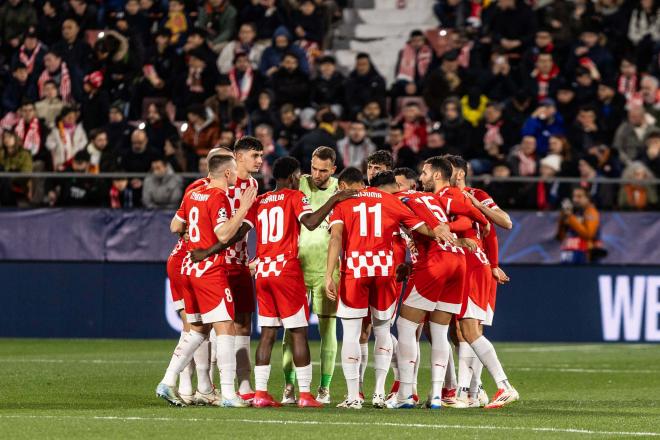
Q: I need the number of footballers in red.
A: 10